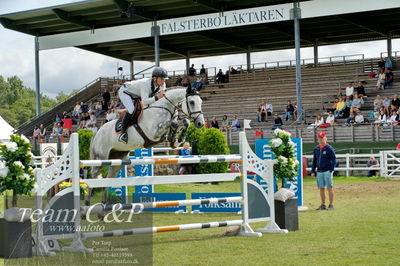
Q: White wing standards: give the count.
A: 2